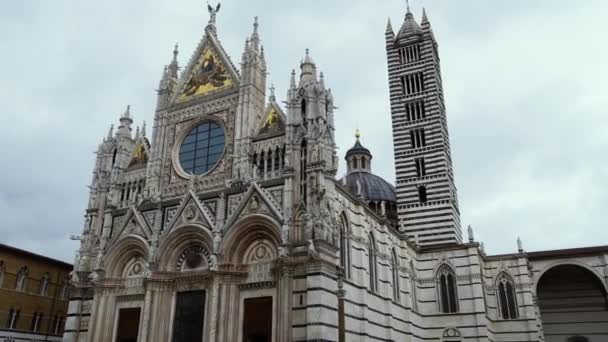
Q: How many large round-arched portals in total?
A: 3